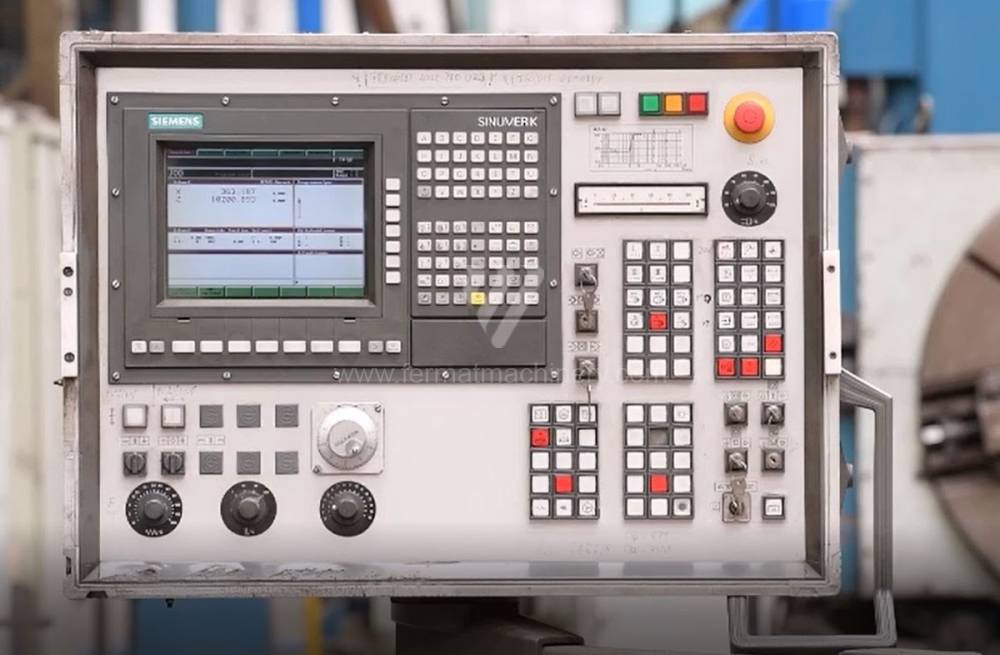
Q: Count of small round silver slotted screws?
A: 14